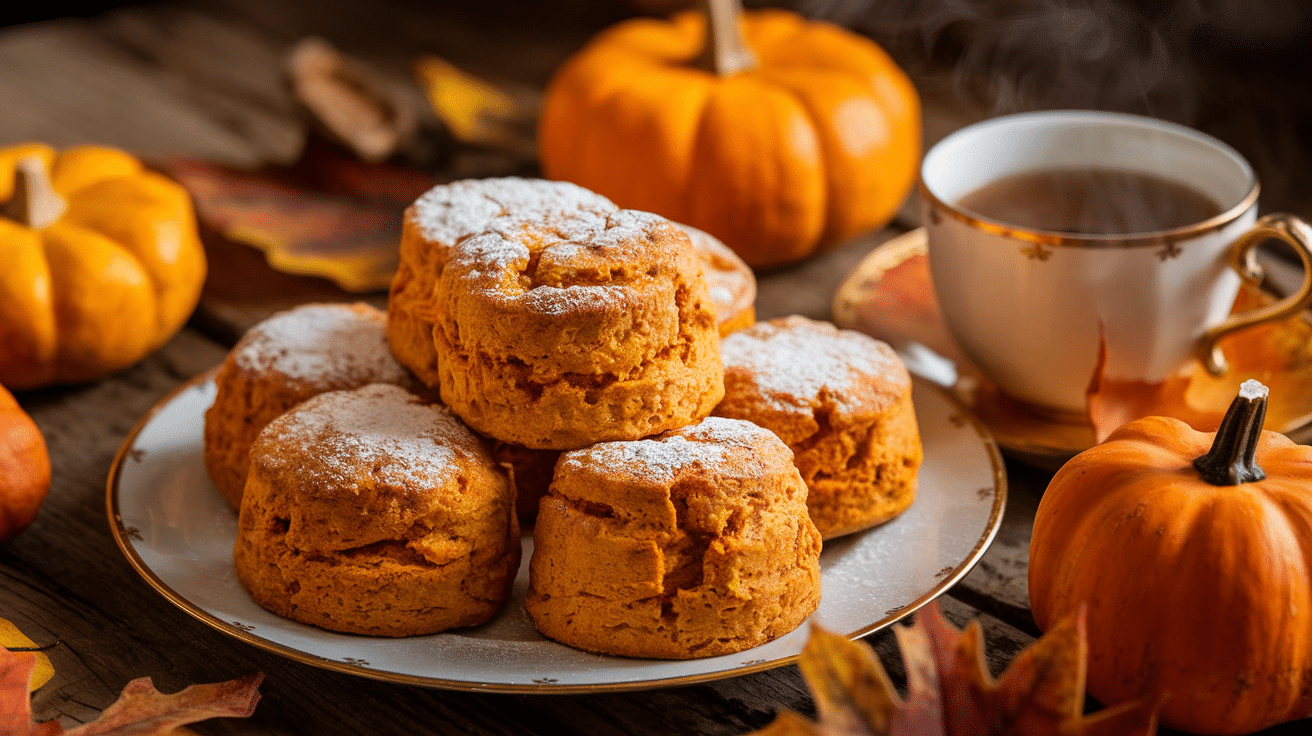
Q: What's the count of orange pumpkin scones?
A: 7